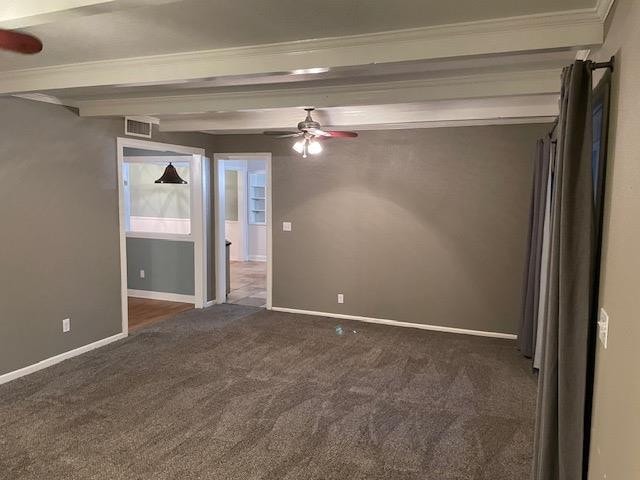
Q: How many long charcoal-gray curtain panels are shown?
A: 2